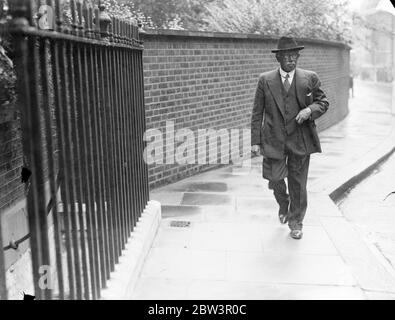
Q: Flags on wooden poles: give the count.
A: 0